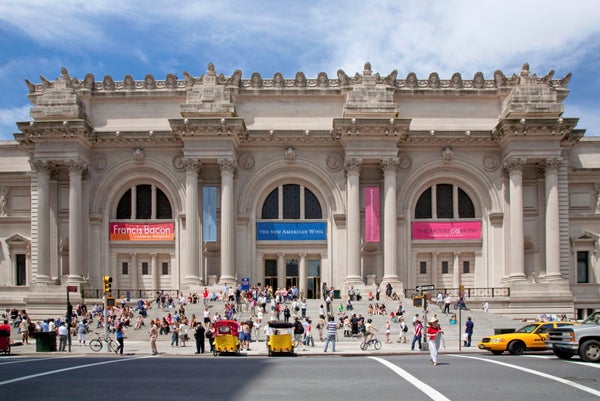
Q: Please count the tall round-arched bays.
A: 3